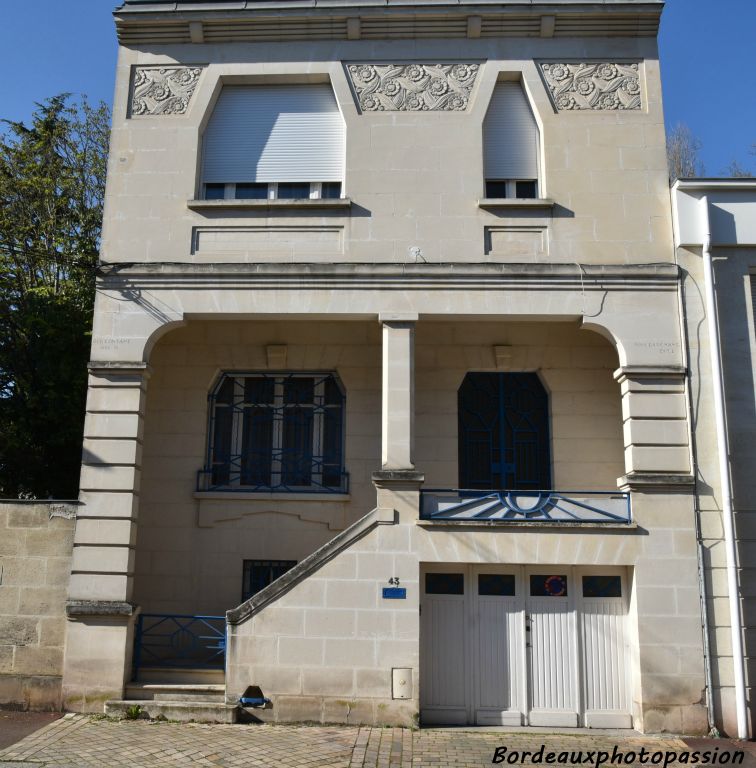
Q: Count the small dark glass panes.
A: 4